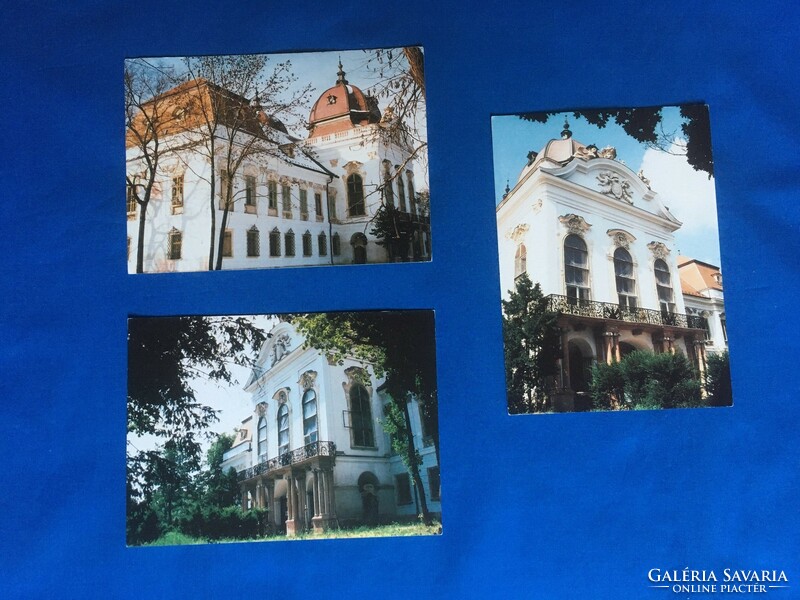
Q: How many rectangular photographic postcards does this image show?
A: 3